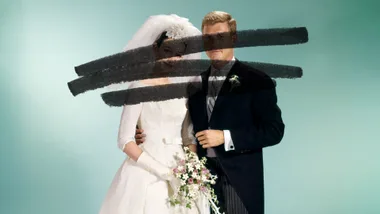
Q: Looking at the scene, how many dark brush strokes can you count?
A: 3